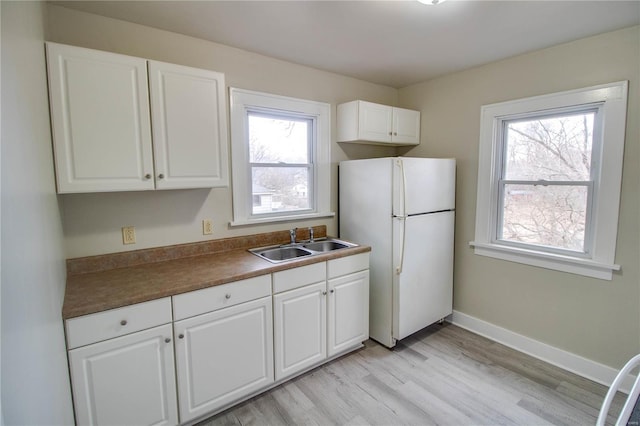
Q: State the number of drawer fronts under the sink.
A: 2